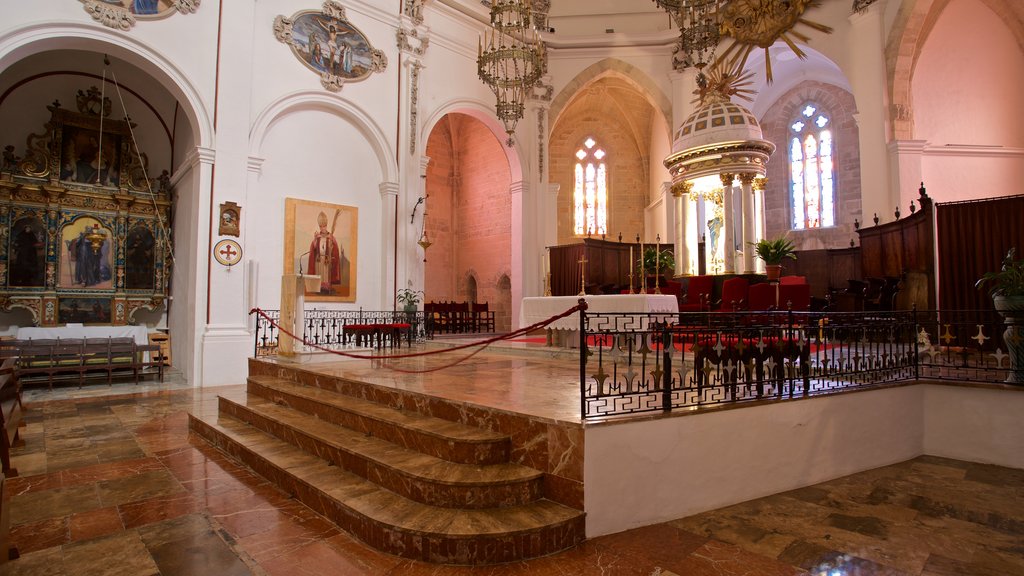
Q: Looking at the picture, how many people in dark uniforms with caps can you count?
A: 0